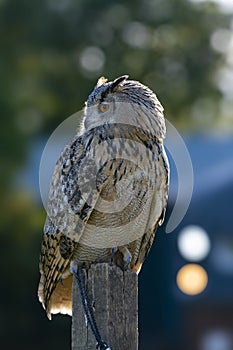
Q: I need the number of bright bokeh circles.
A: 2